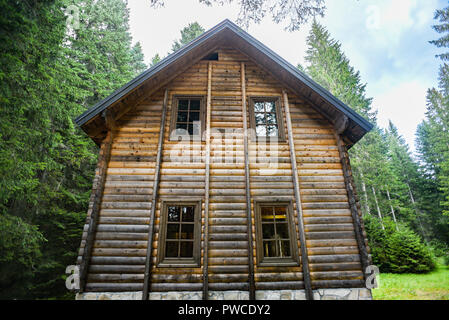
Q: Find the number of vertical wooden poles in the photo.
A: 4